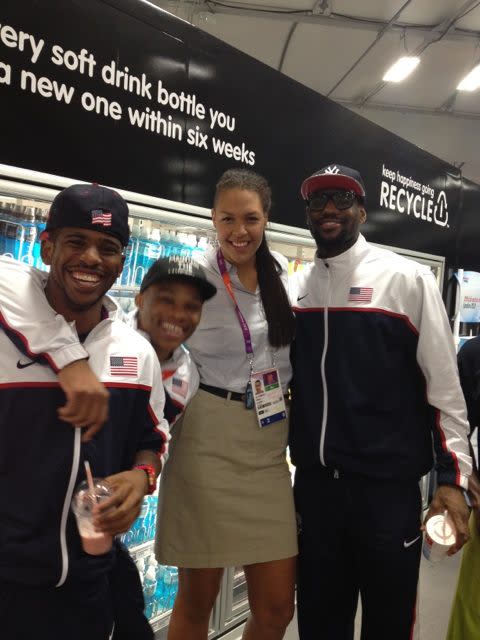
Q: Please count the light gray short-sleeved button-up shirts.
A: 1